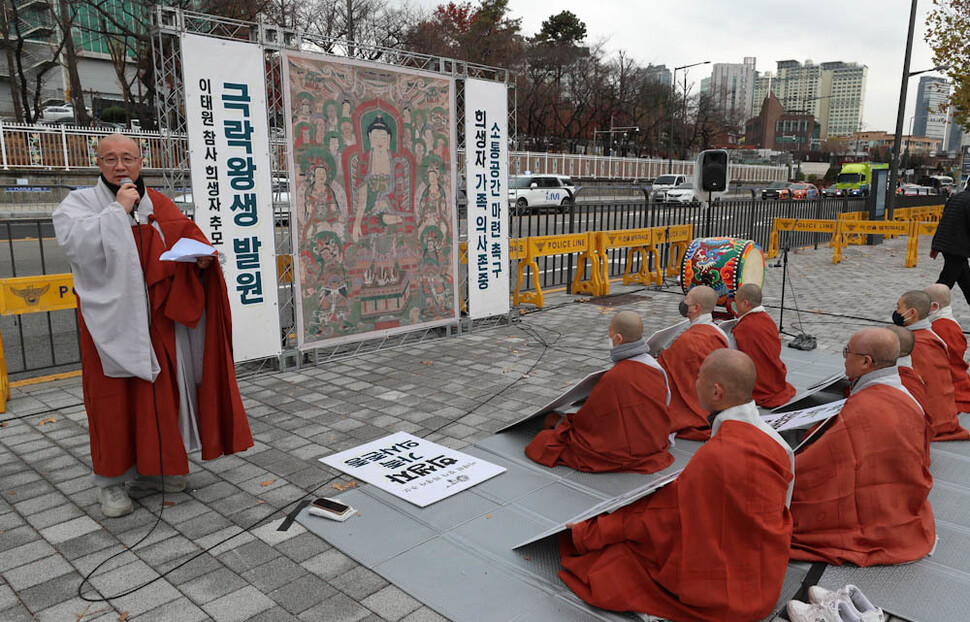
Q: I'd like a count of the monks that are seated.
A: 8